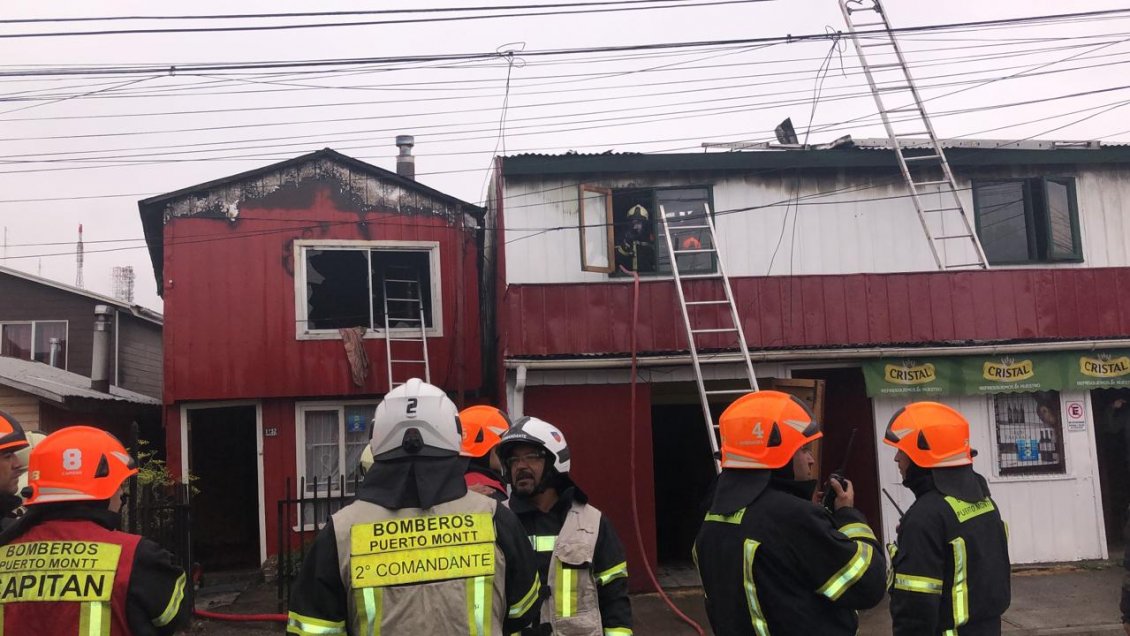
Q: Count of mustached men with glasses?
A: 1